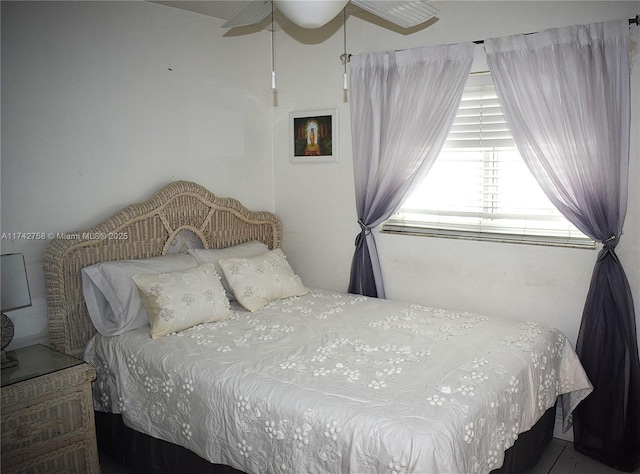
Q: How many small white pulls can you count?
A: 2